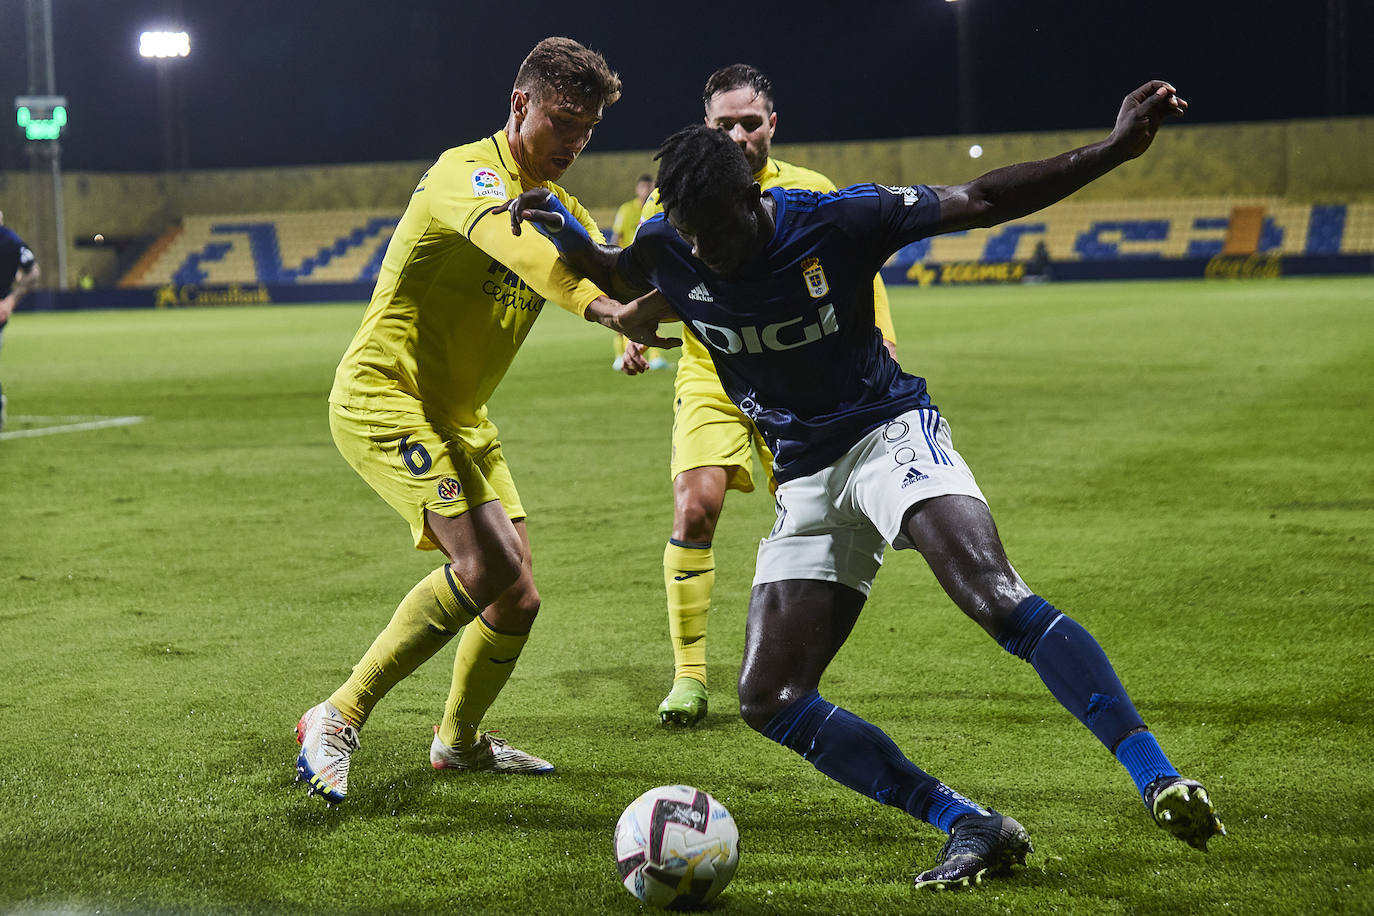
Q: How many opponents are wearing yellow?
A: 3